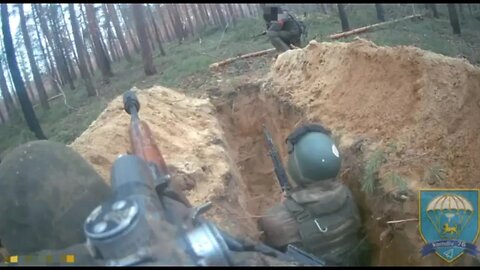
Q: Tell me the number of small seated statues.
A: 0